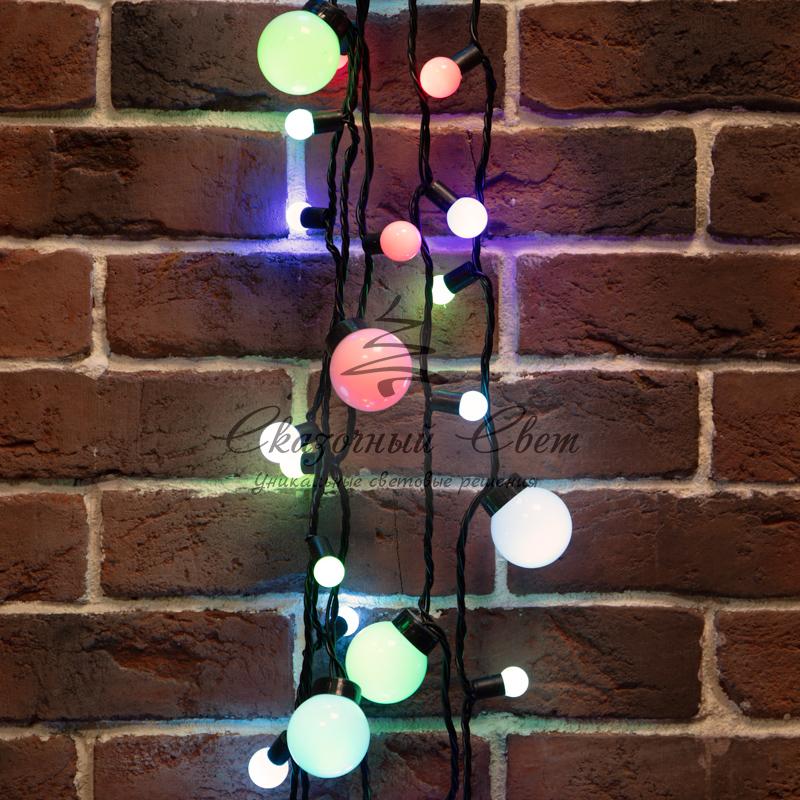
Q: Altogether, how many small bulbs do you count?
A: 14